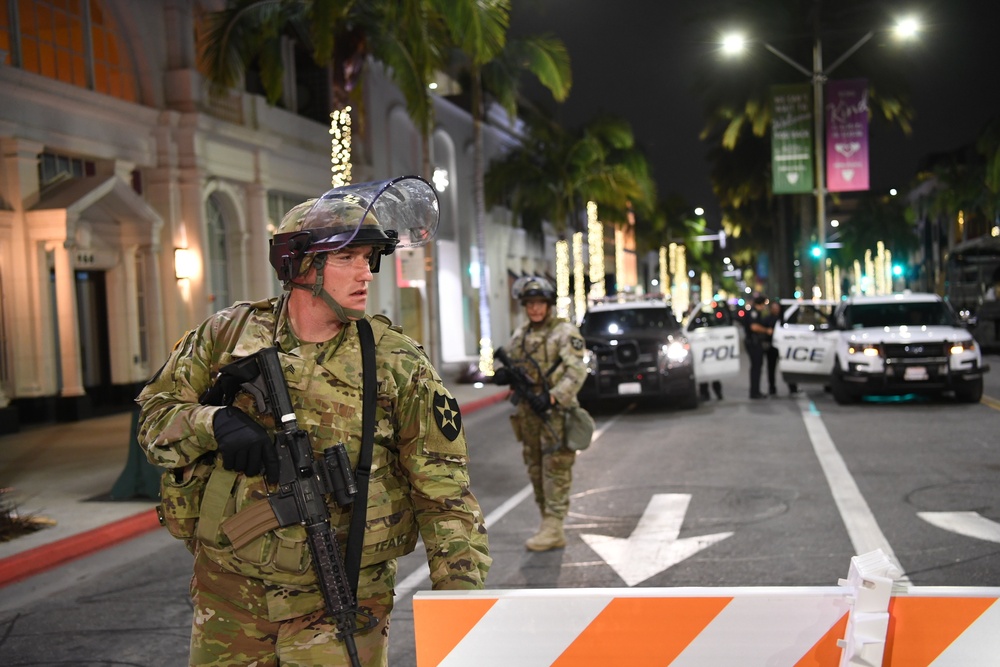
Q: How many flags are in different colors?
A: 2